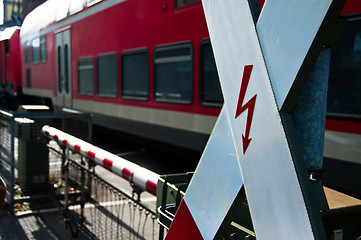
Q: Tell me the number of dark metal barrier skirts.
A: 1